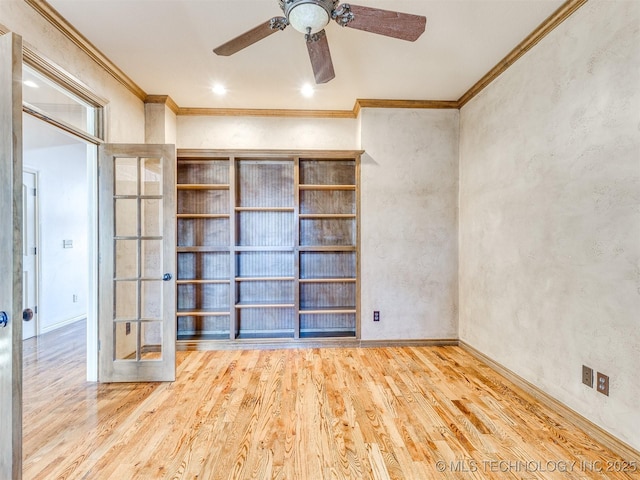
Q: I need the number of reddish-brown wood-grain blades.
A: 3